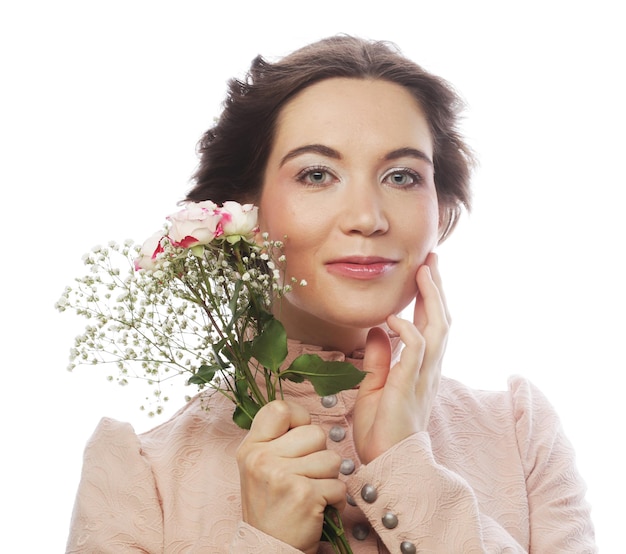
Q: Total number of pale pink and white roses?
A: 3